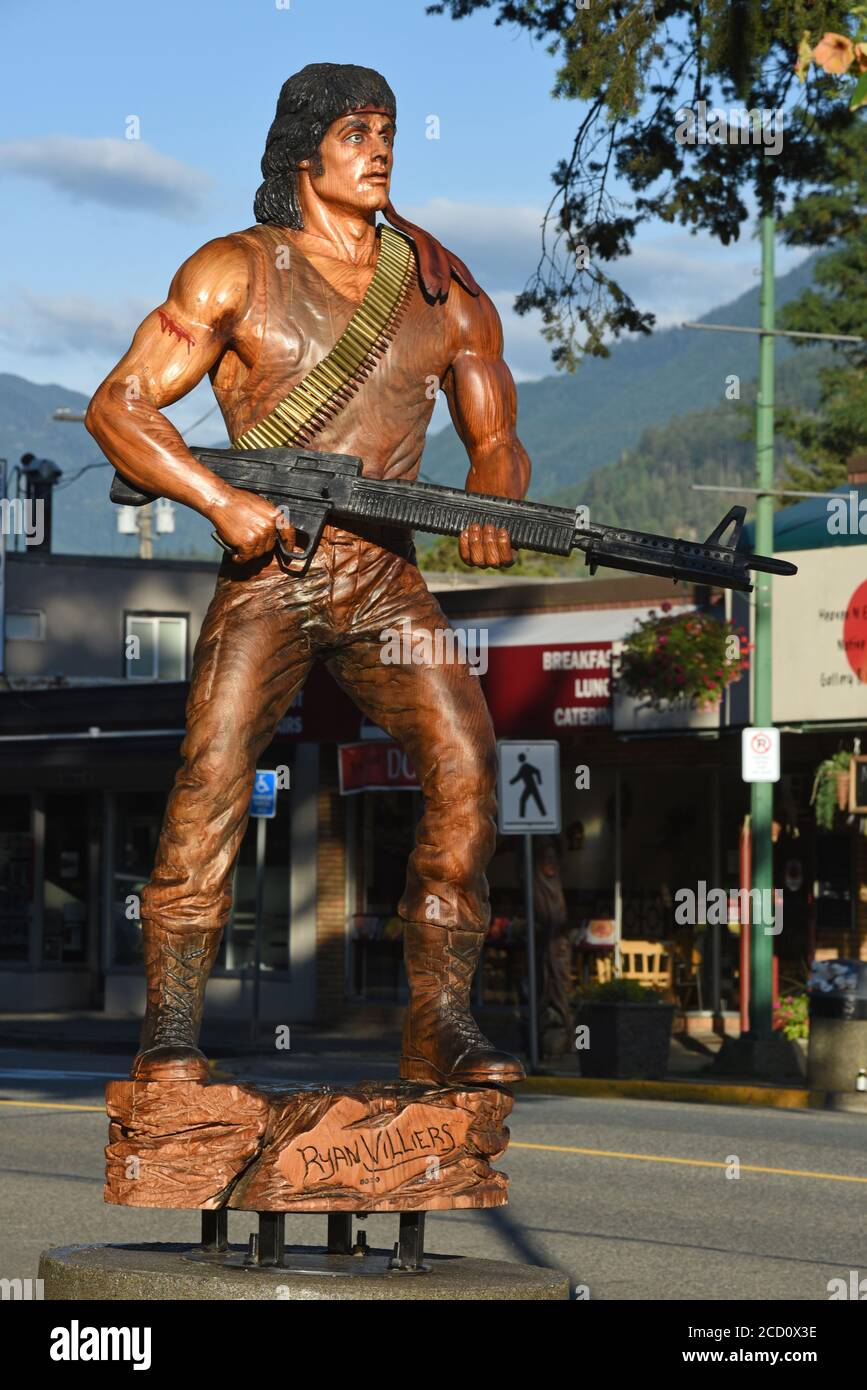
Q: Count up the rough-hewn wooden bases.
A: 1